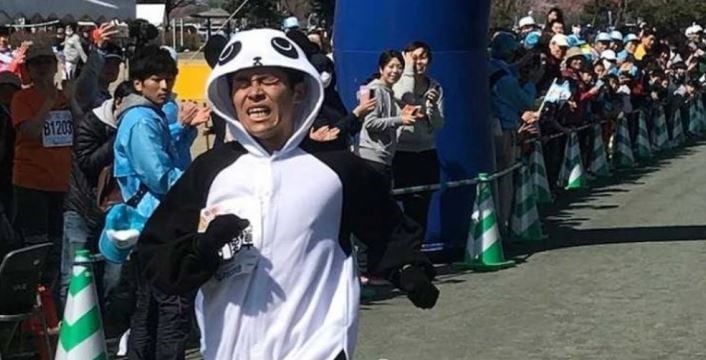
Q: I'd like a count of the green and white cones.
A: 11